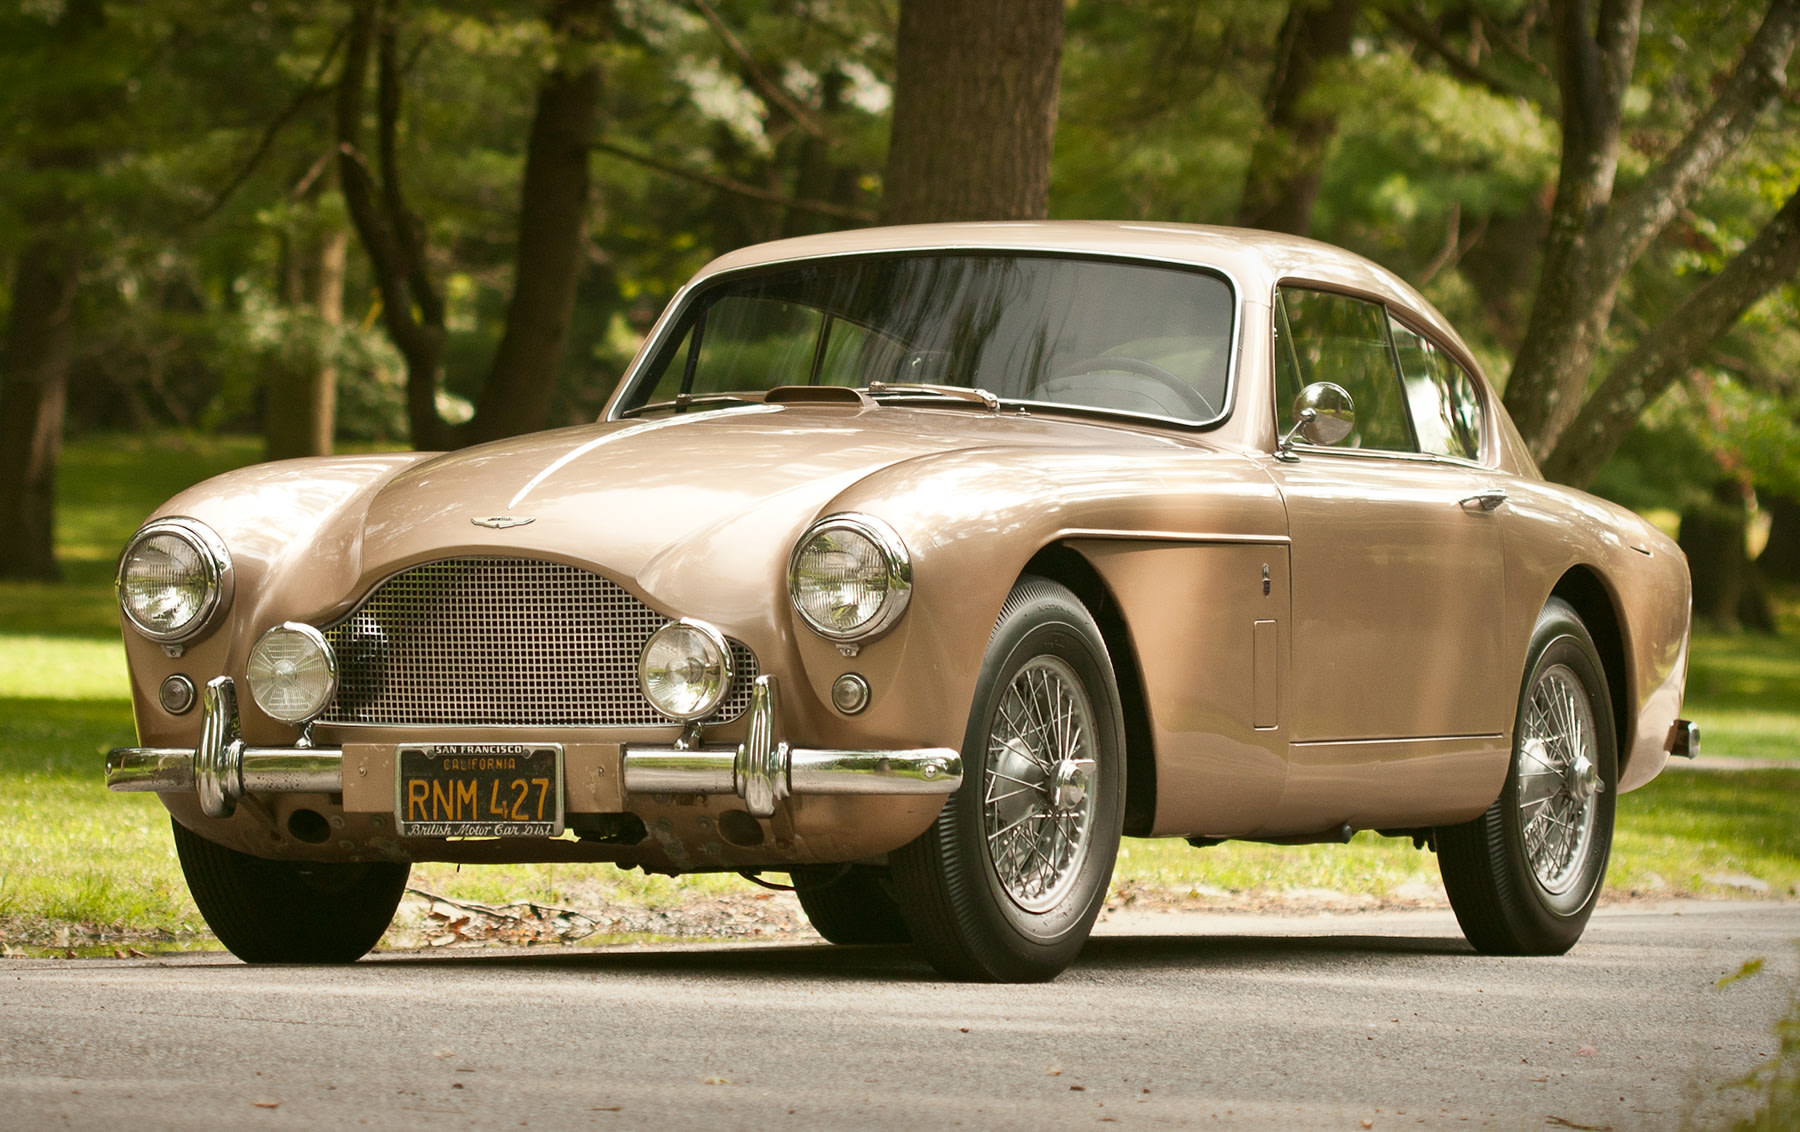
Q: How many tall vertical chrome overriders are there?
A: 2